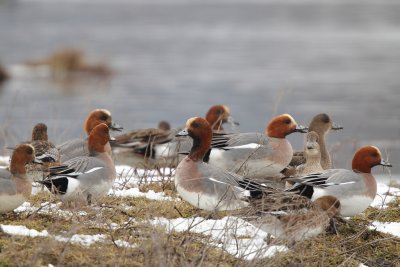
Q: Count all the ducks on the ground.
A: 12